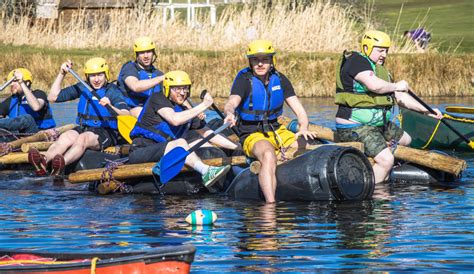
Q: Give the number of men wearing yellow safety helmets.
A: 6